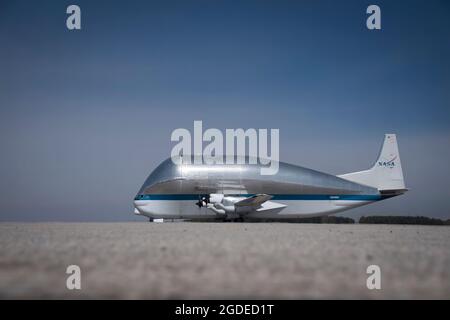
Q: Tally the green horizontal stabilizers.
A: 0